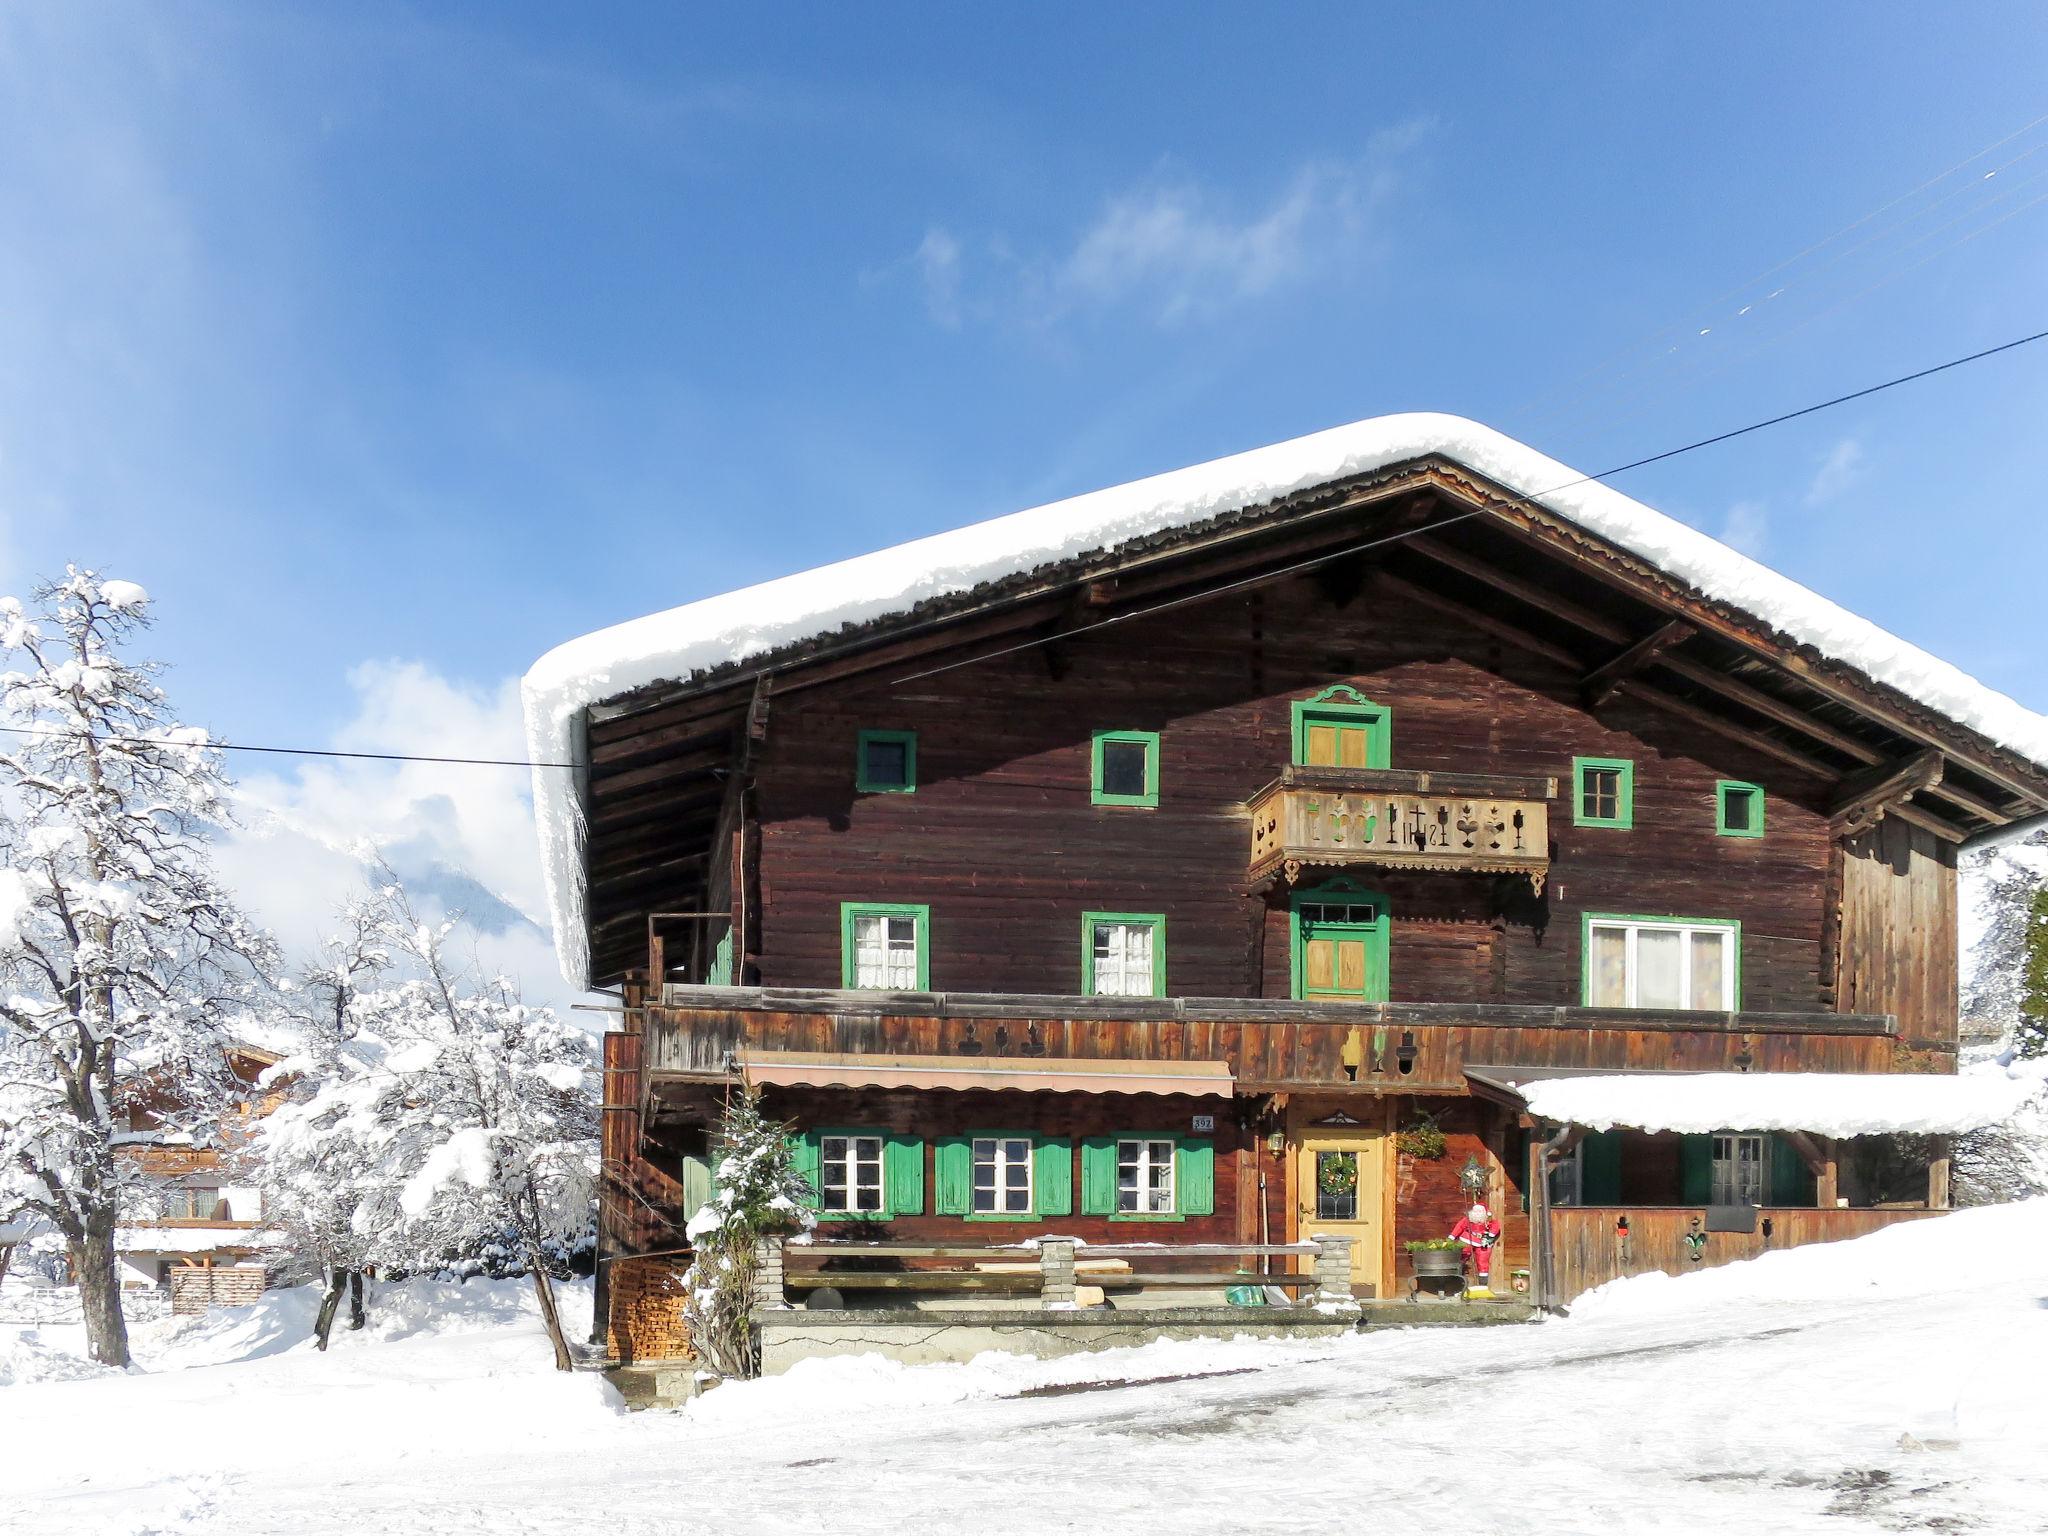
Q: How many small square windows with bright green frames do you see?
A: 4